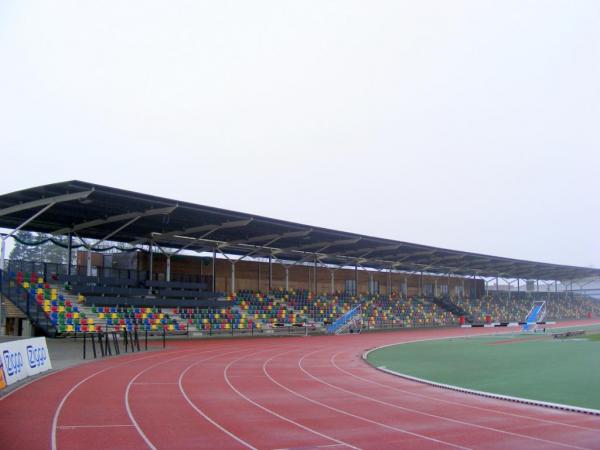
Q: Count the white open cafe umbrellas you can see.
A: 0